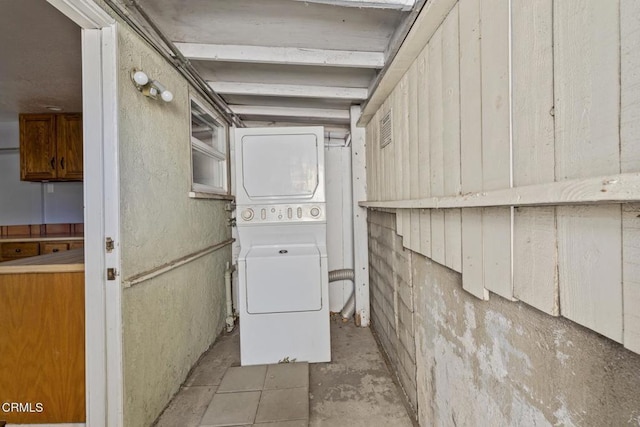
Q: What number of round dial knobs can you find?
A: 2